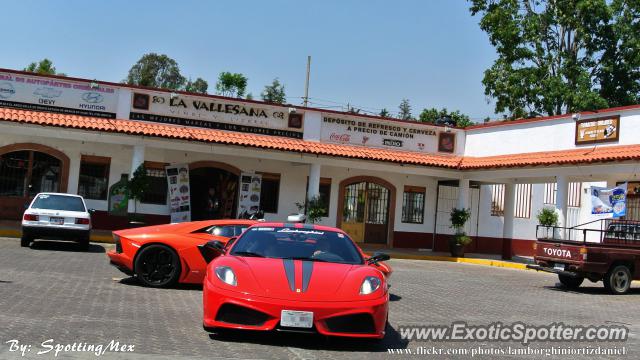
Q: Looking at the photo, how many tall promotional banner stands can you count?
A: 2